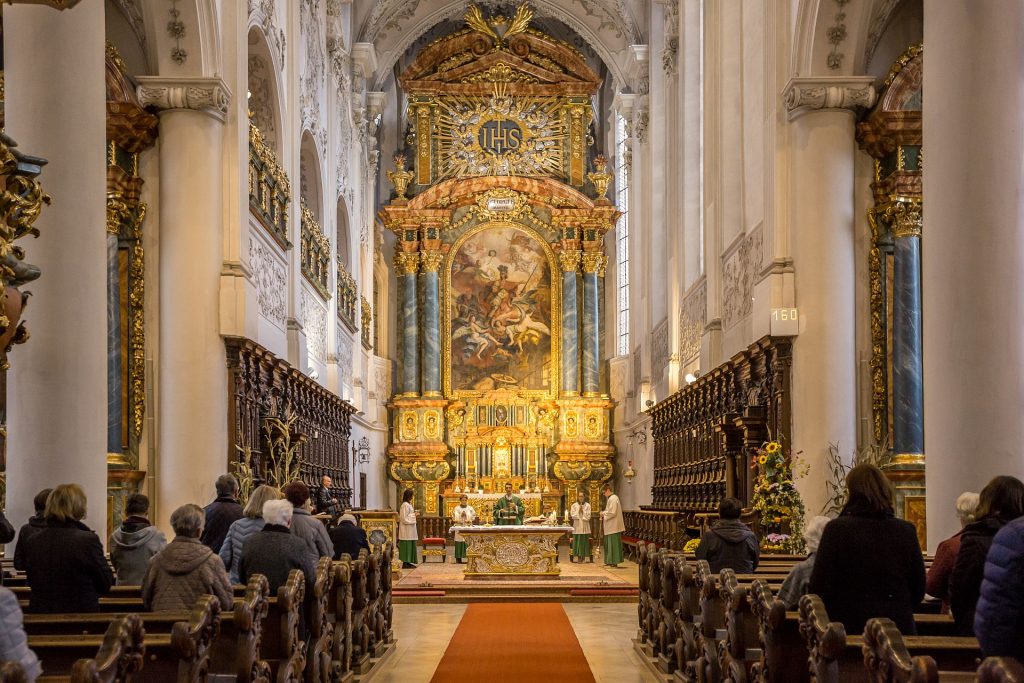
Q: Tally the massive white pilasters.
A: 4